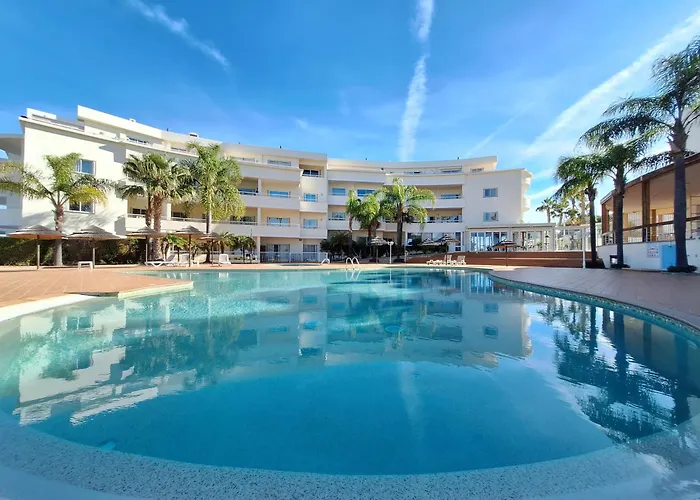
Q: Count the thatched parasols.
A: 9